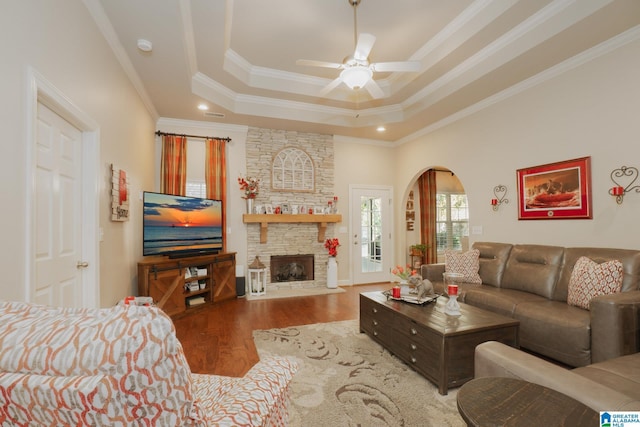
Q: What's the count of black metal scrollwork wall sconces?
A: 2